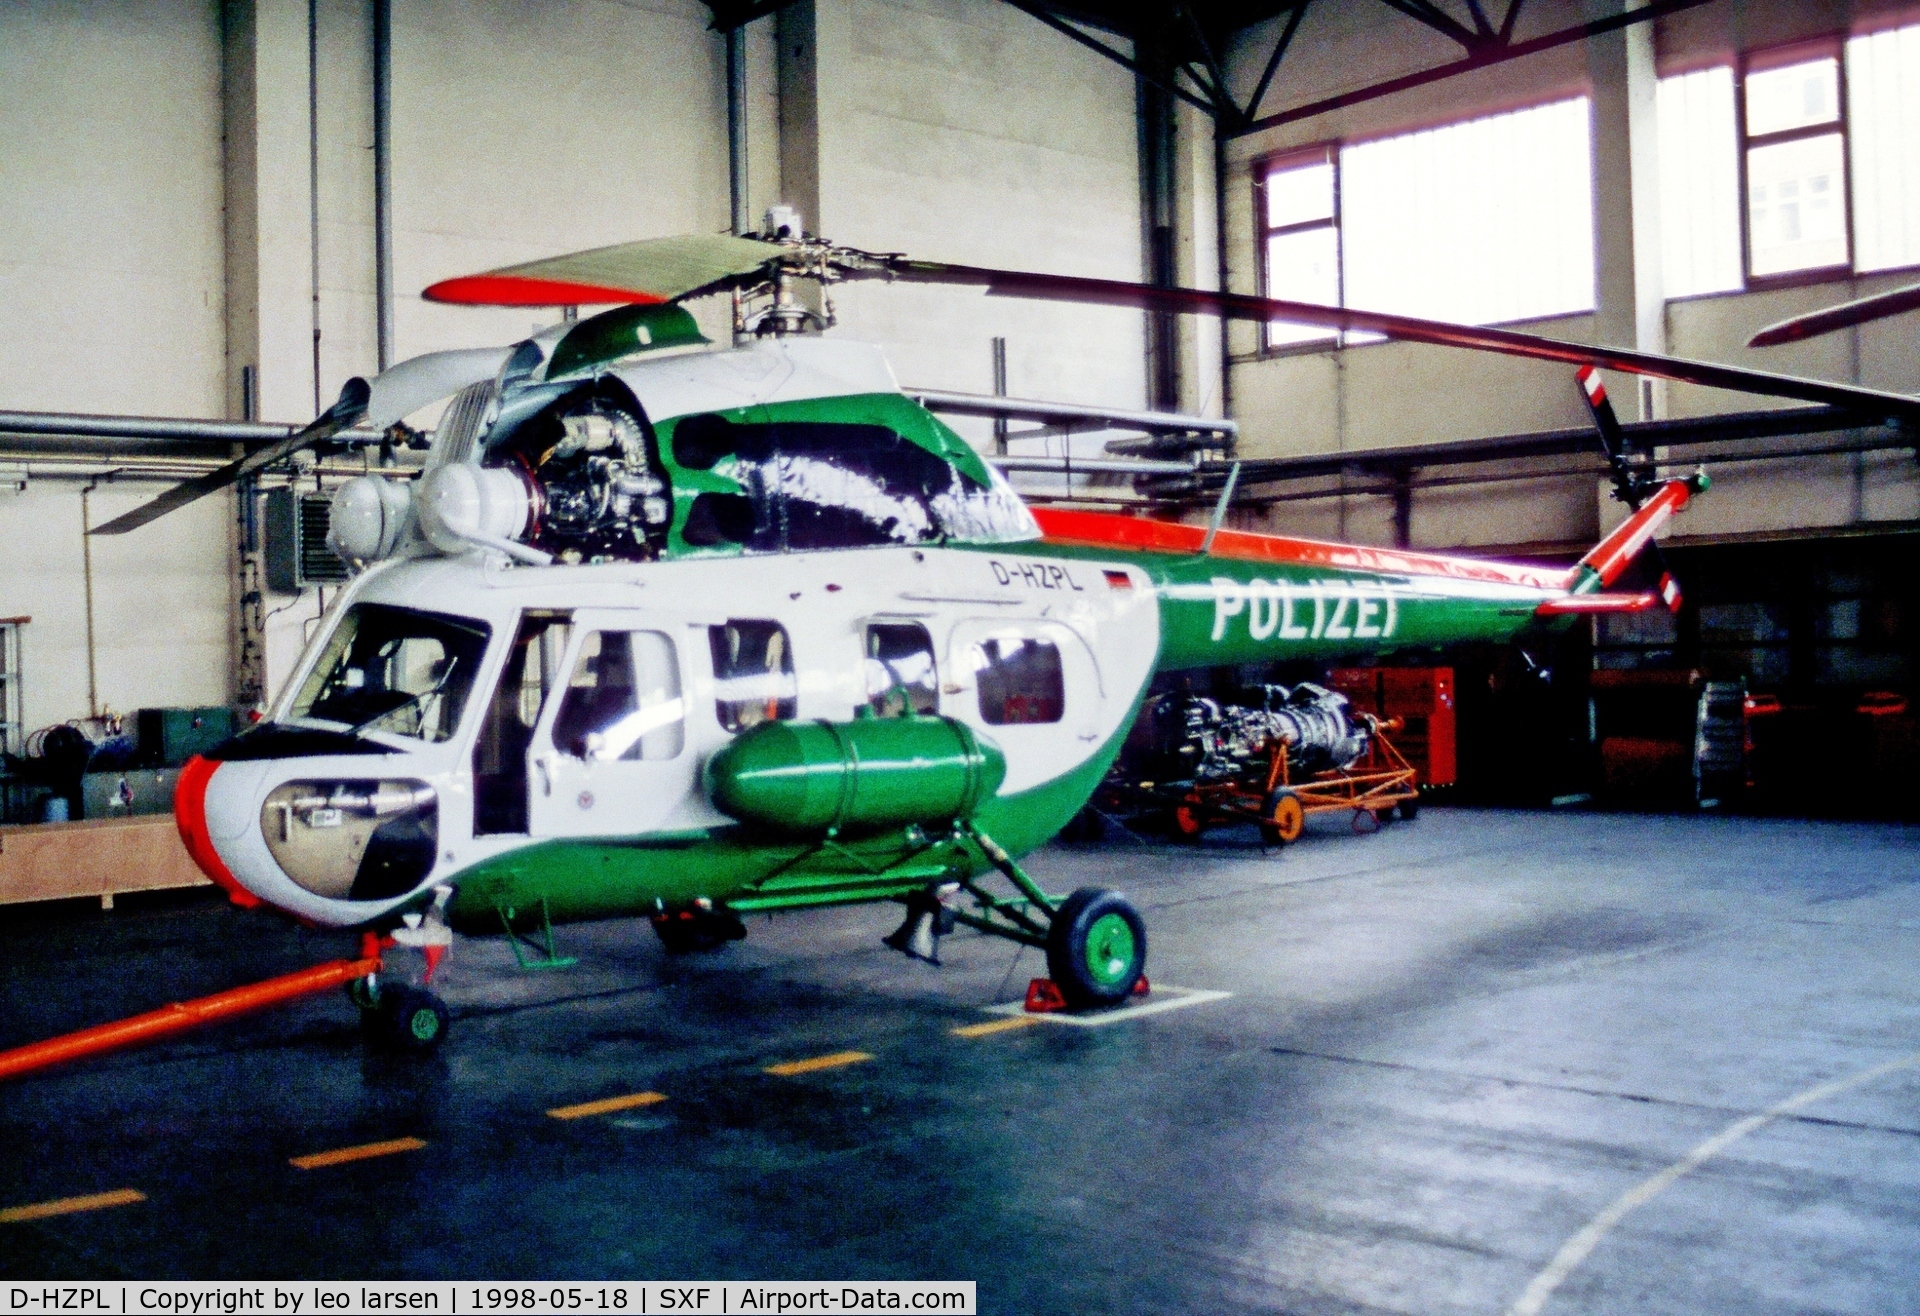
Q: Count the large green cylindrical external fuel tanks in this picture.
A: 1